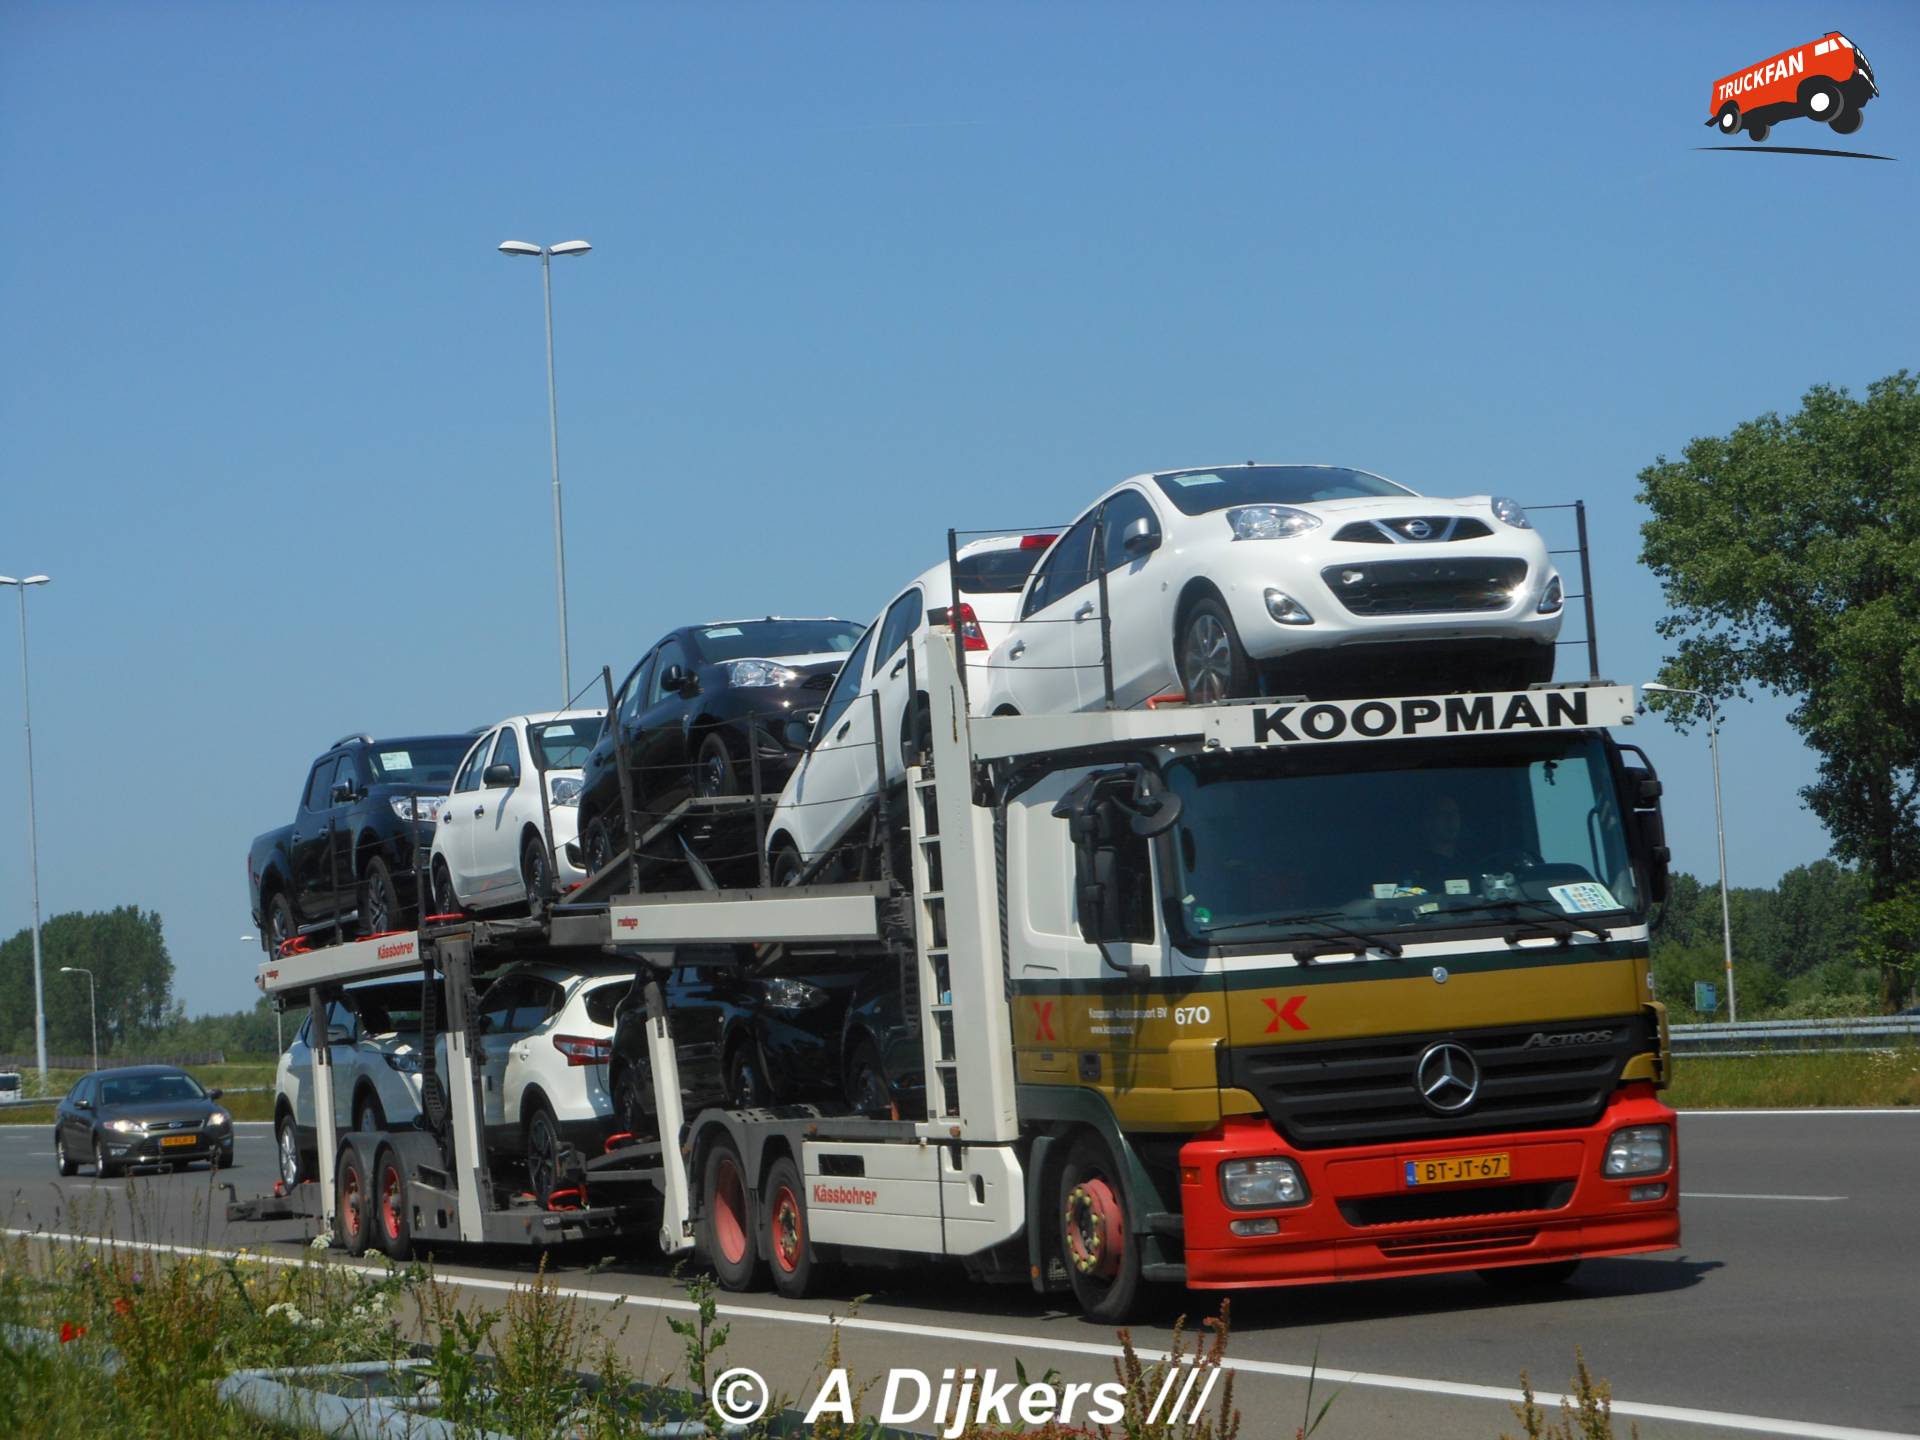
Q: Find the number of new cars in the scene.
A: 9